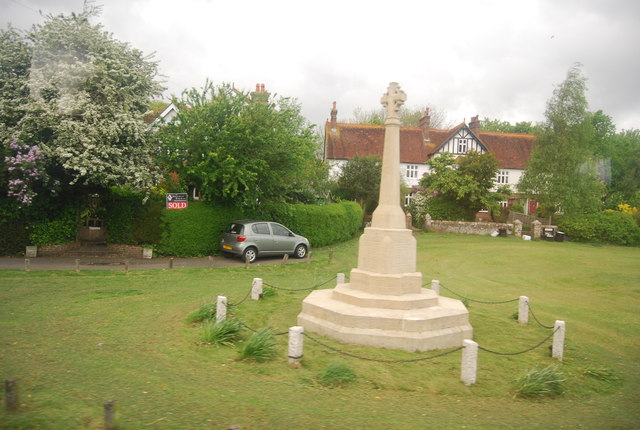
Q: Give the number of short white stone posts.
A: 8